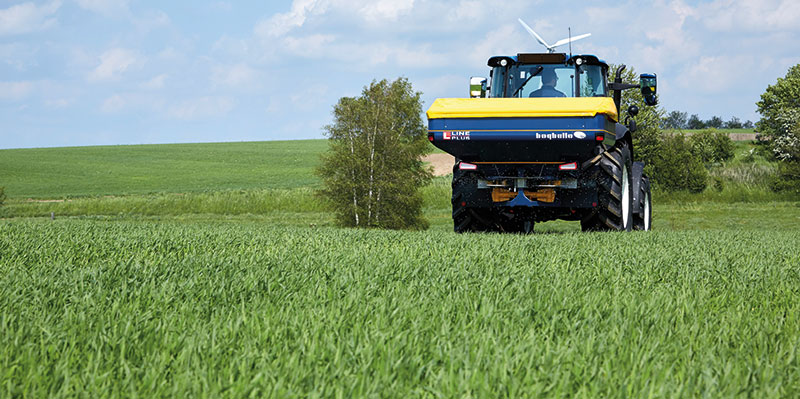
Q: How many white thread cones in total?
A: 0